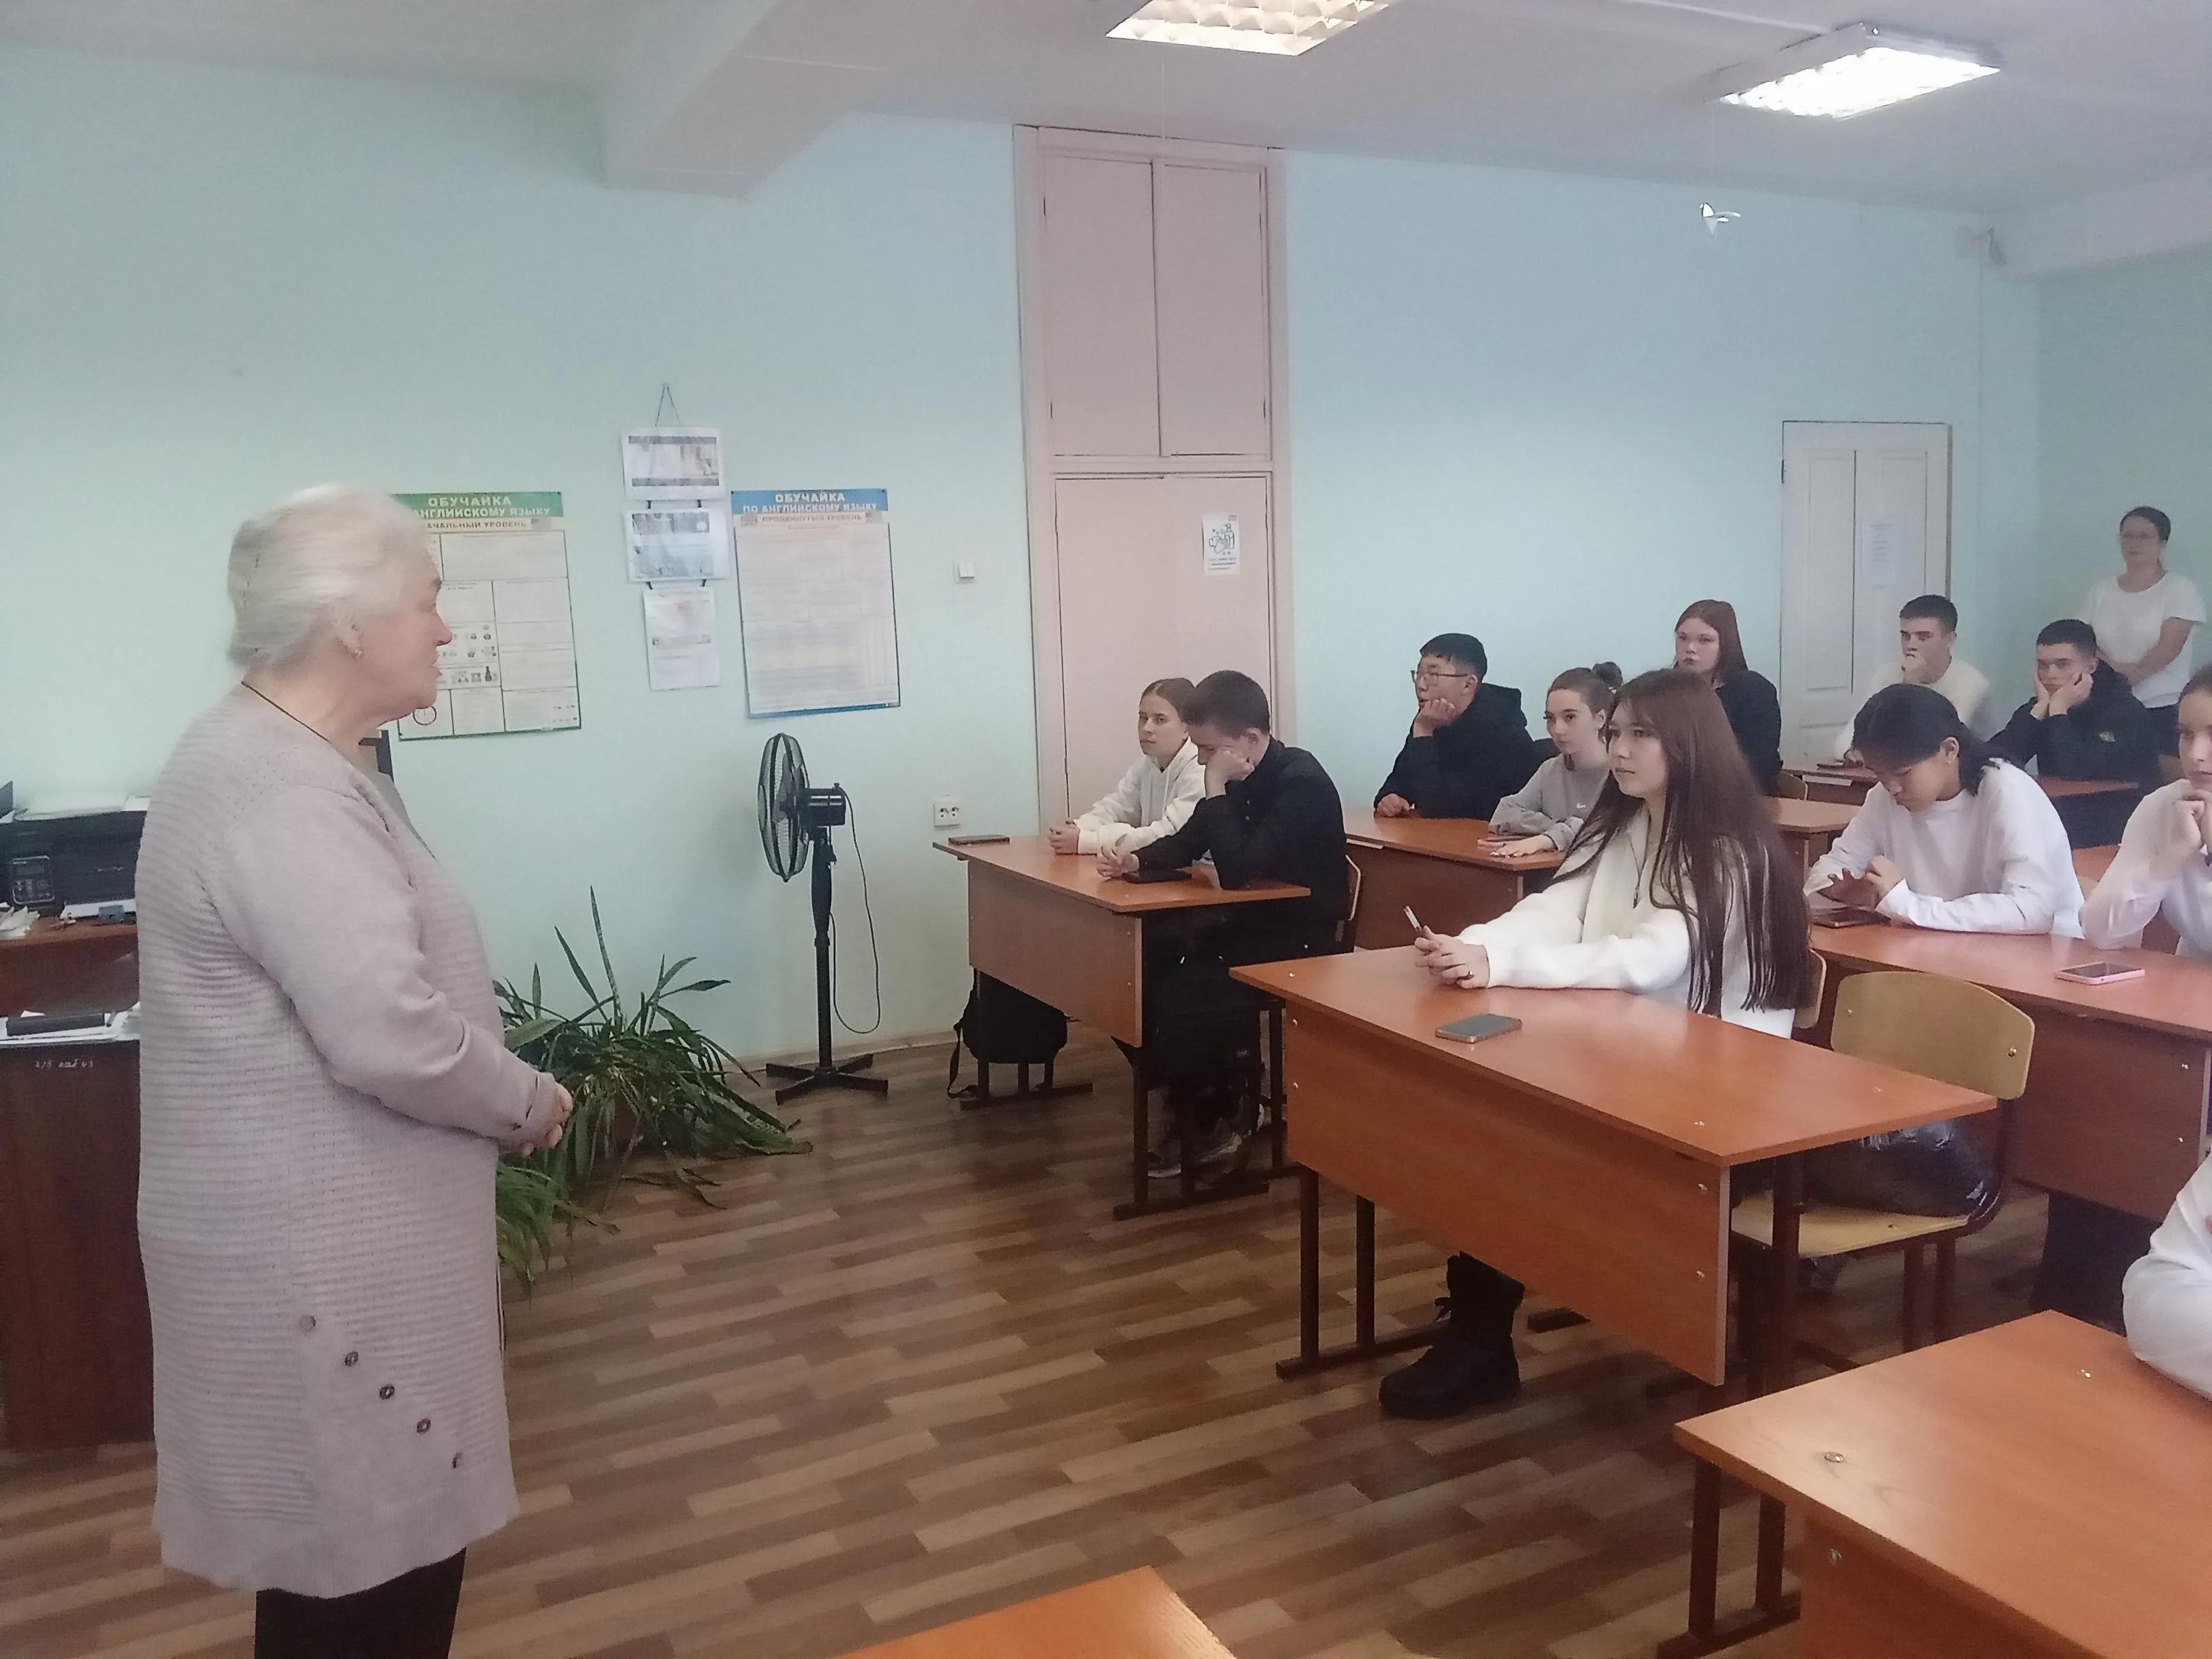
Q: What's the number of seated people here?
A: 11